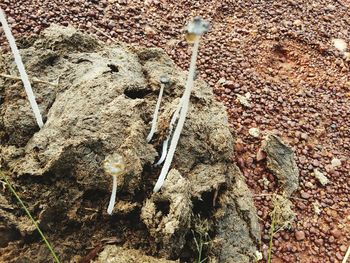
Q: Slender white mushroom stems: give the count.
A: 5